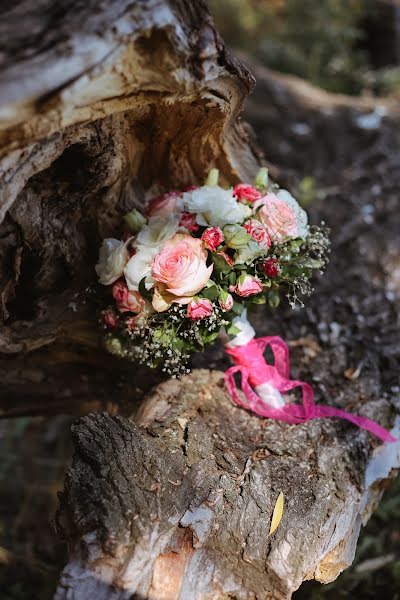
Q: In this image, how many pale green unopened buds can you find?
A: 3